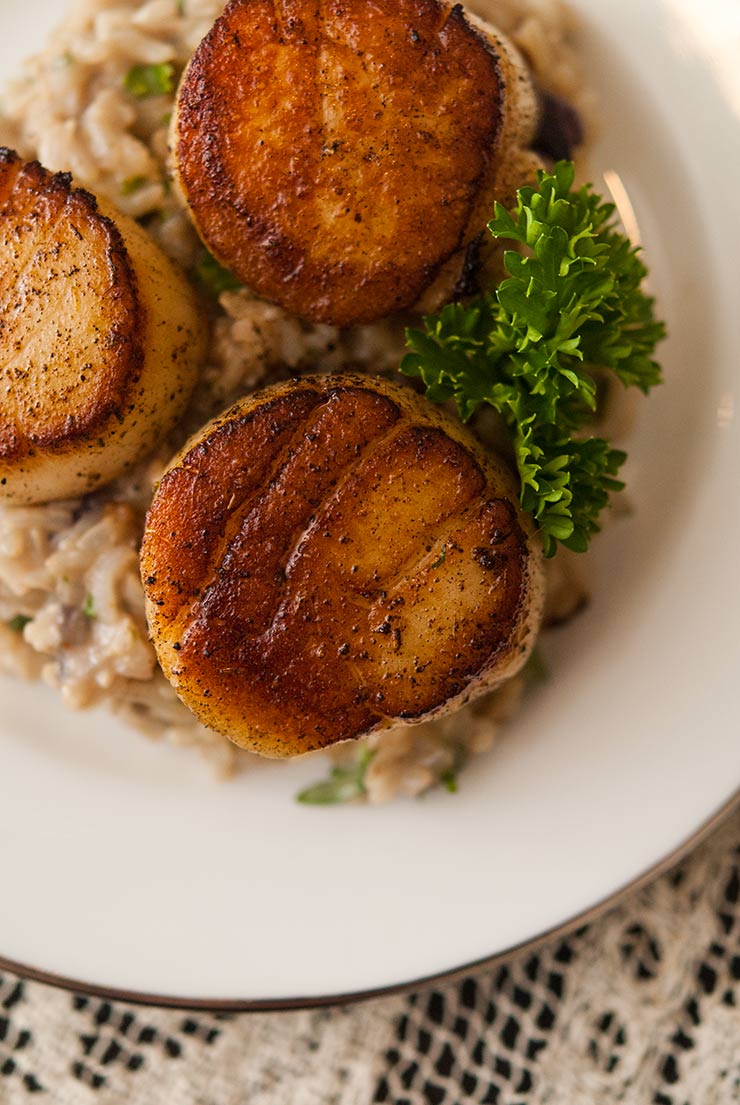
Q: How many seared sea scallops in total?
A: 3